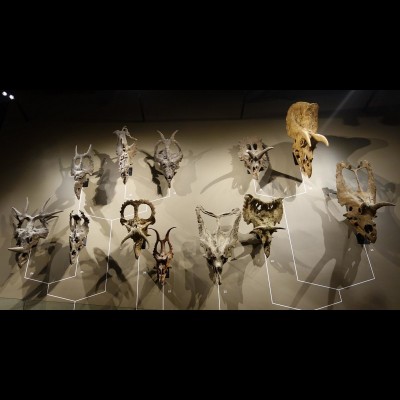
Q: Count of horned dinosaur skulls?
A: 12